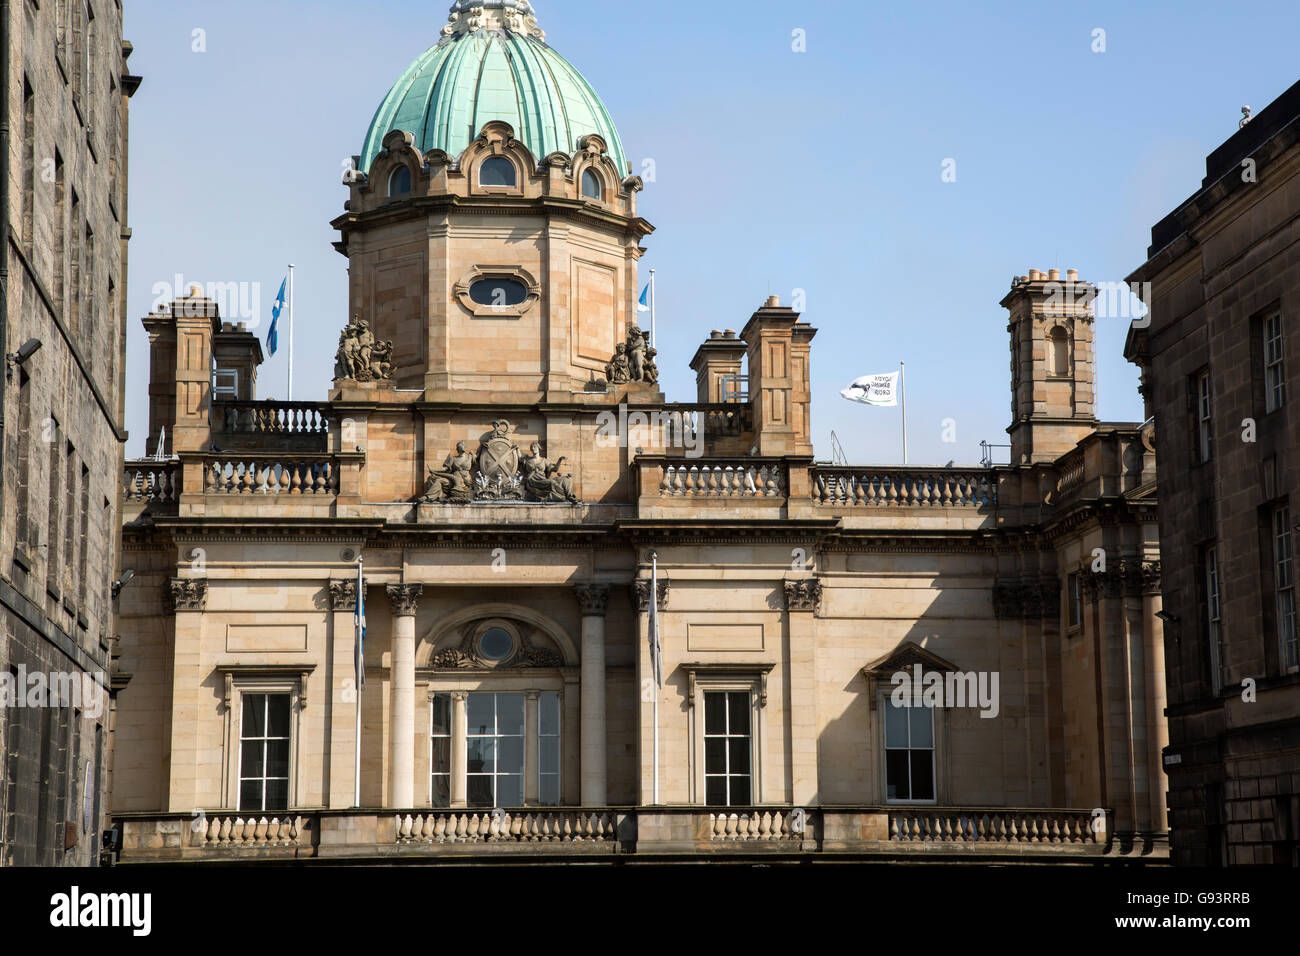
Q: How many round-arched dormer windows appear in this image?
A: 3